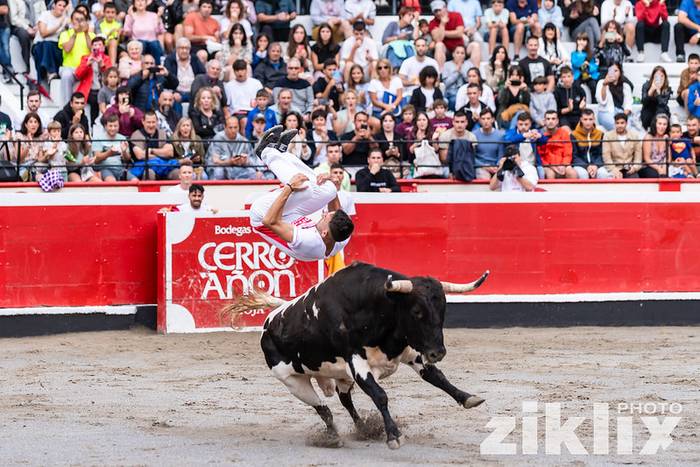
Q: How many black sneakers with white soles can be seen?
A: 2